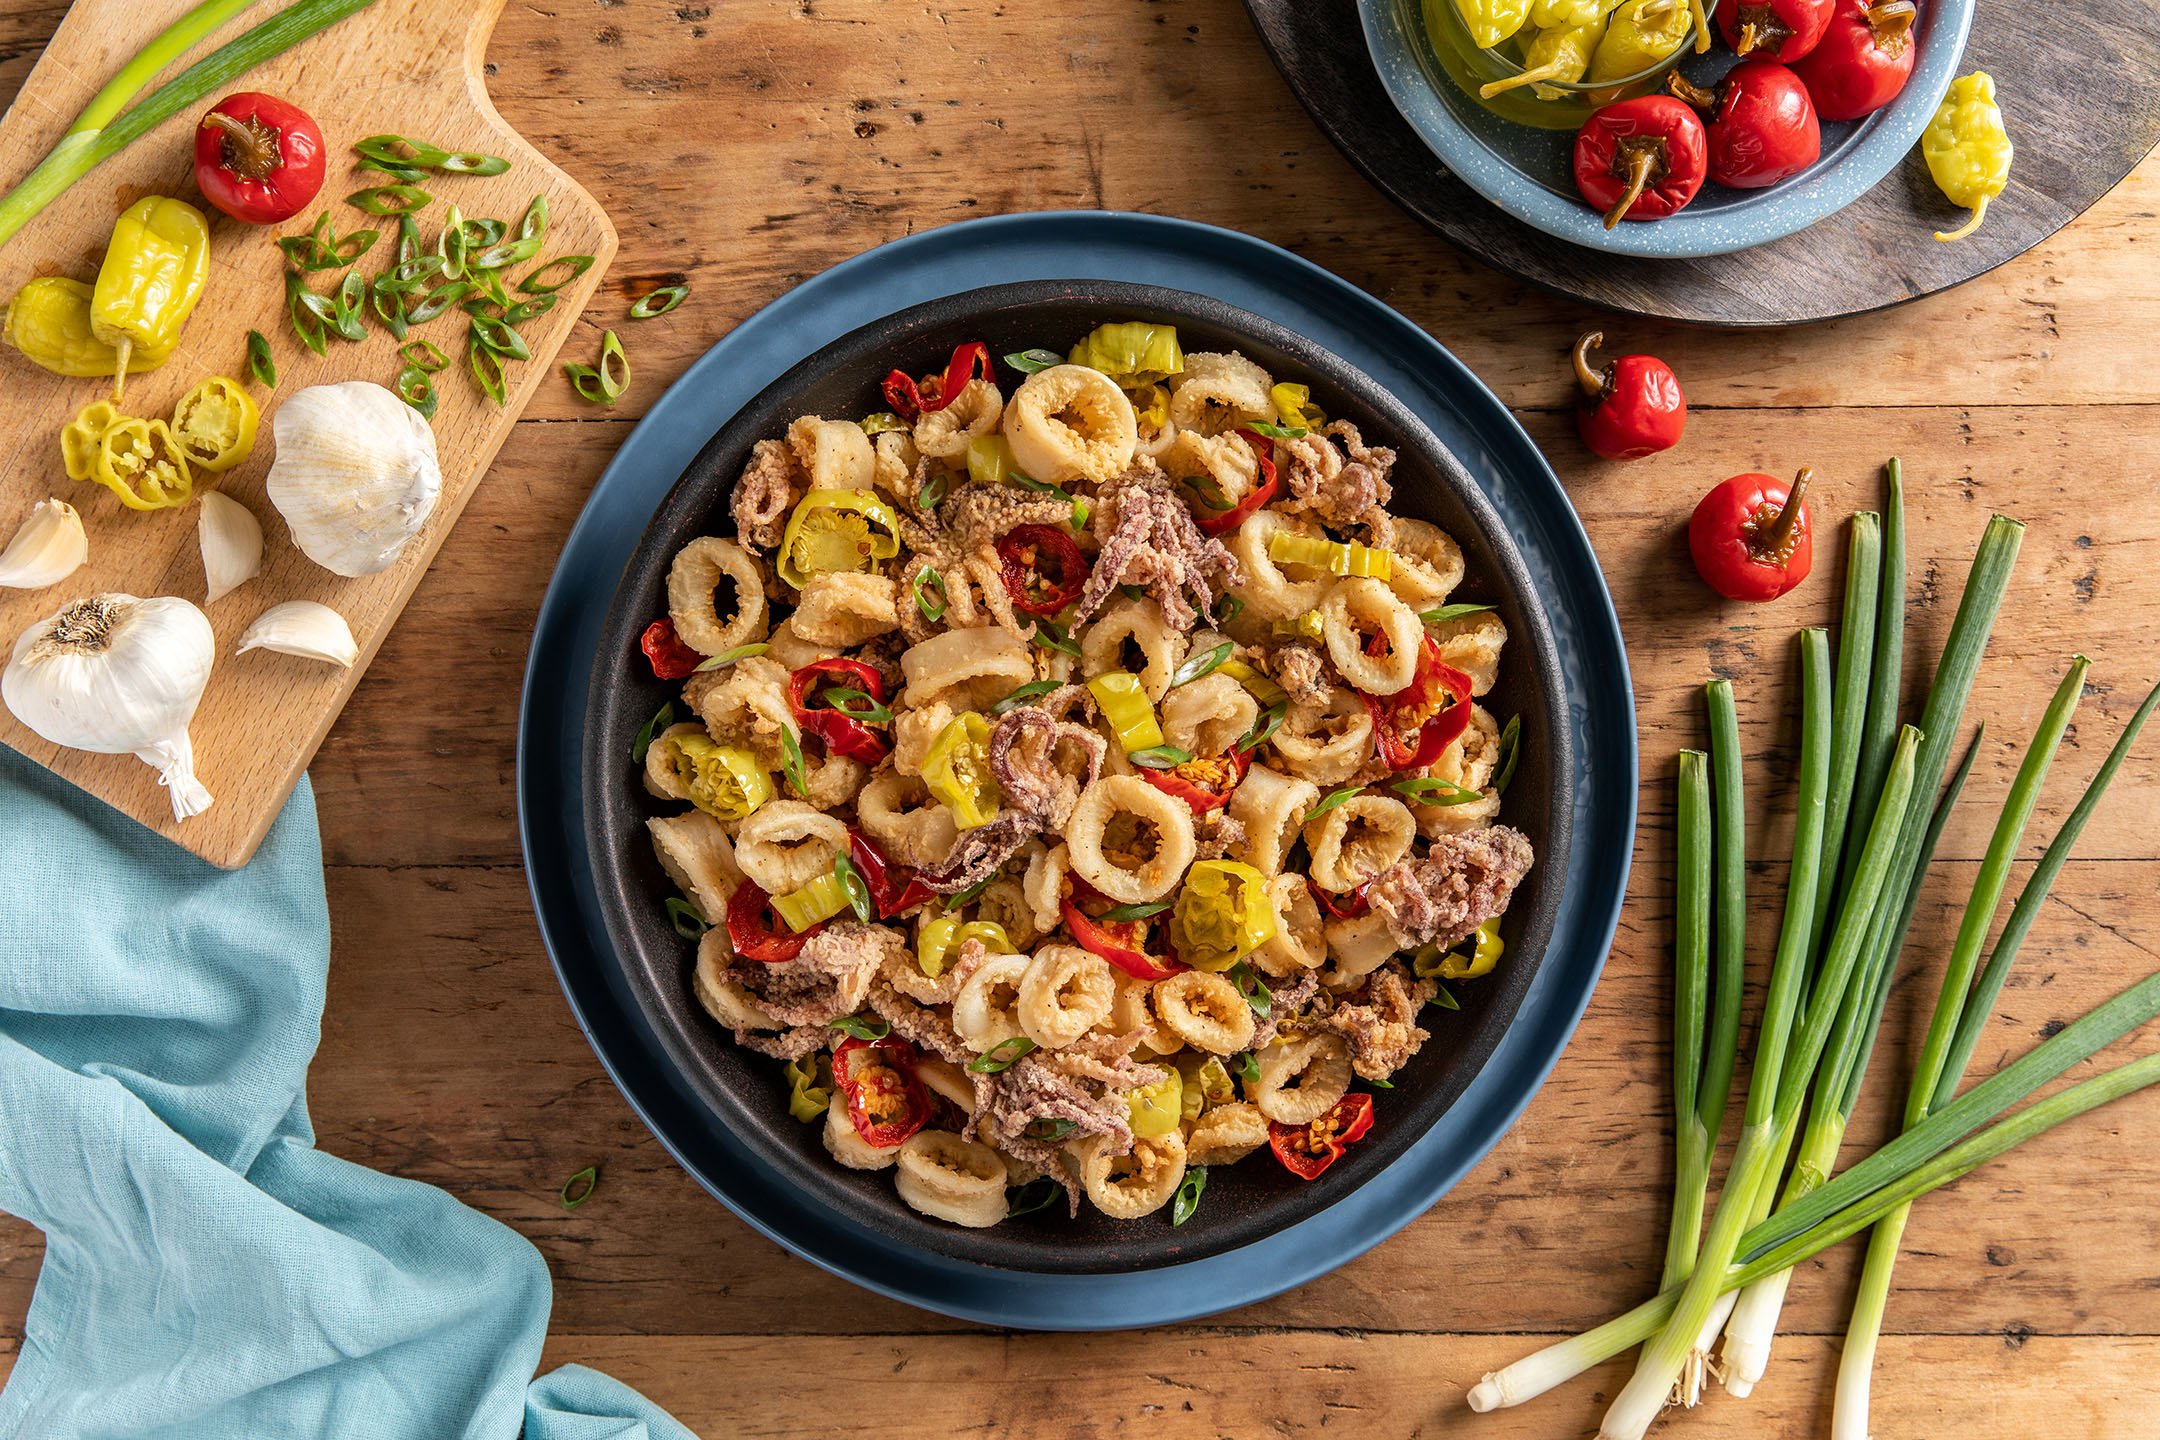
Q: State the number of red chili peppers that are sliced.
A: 13